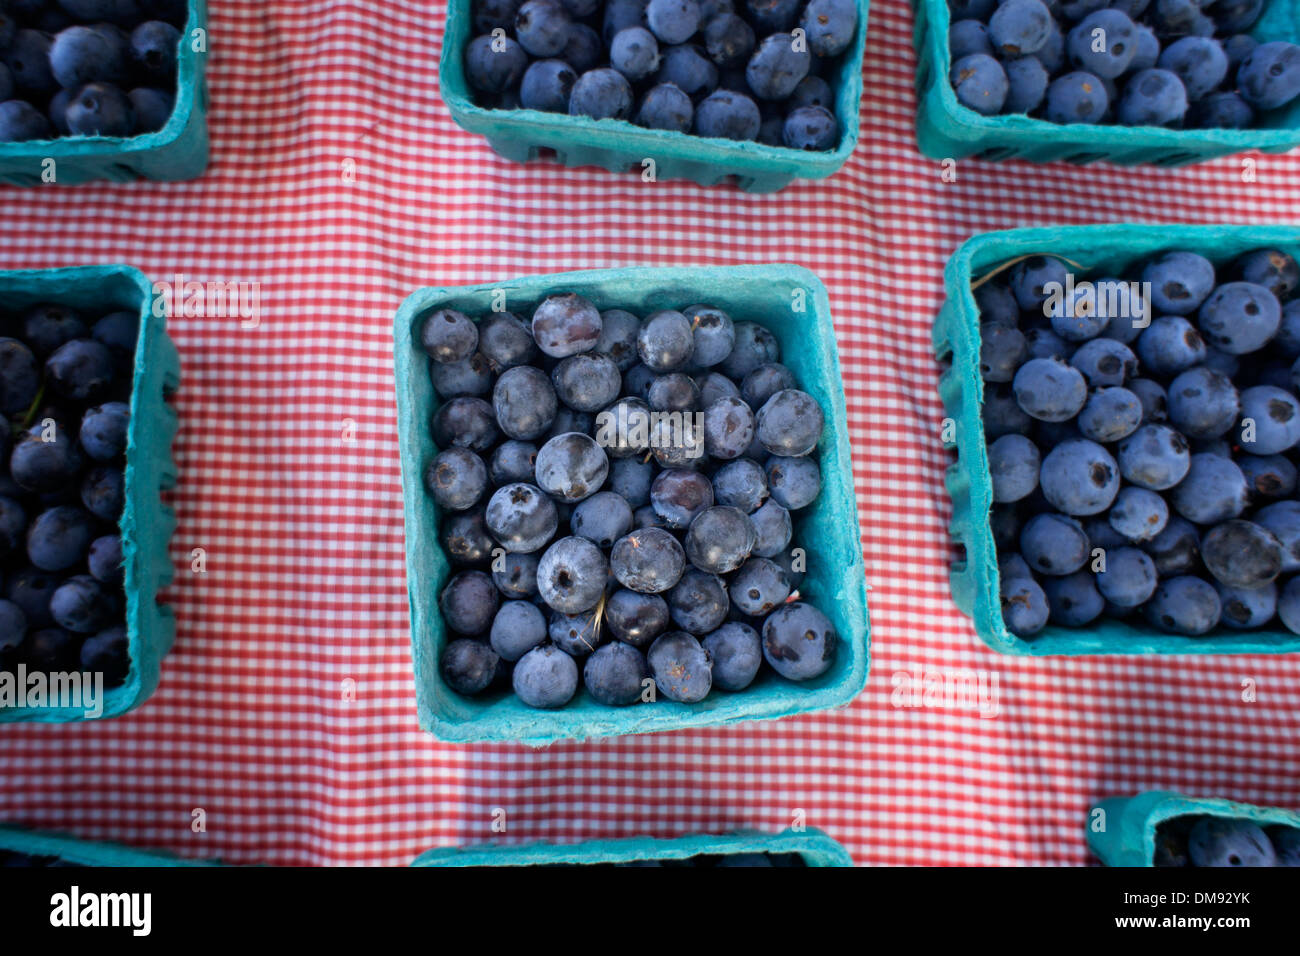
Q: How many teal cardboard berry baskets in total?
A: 9